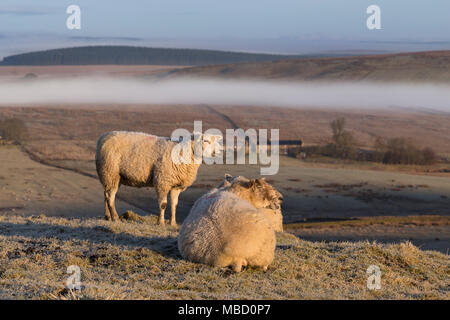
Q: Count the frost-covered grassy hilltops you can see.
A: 1